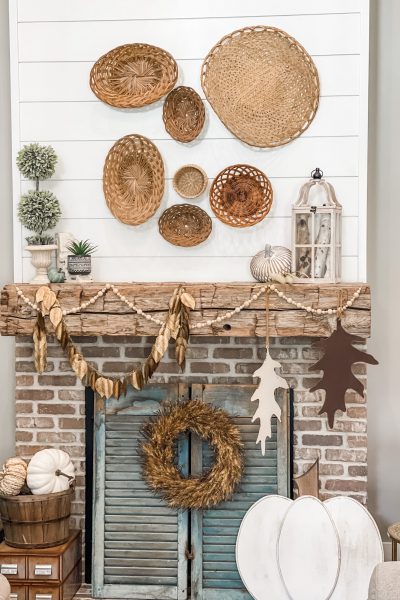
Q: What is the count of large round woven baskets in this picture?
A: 1